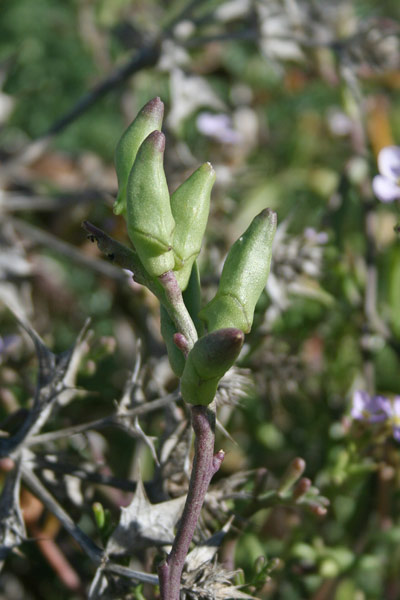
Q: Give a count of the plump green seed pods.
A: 5